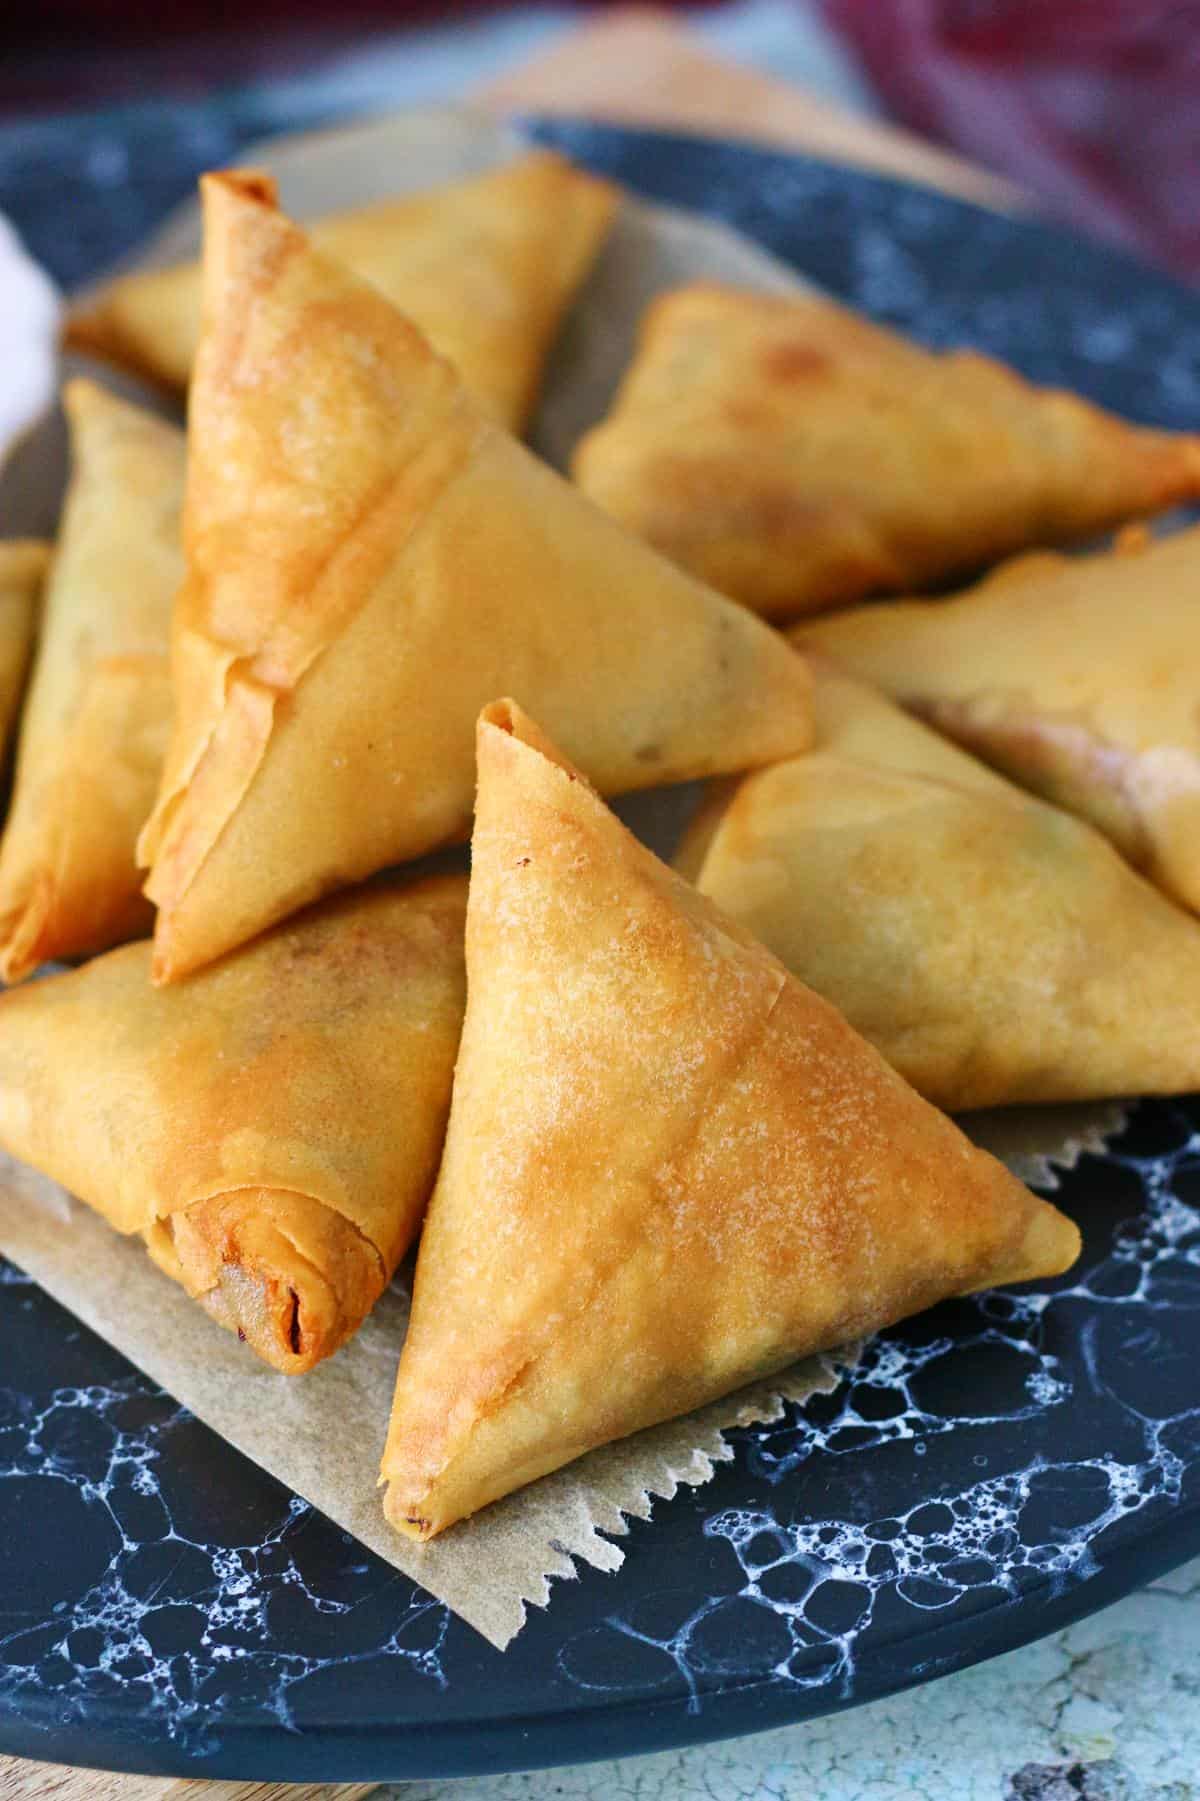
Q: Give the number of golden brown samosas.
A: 9